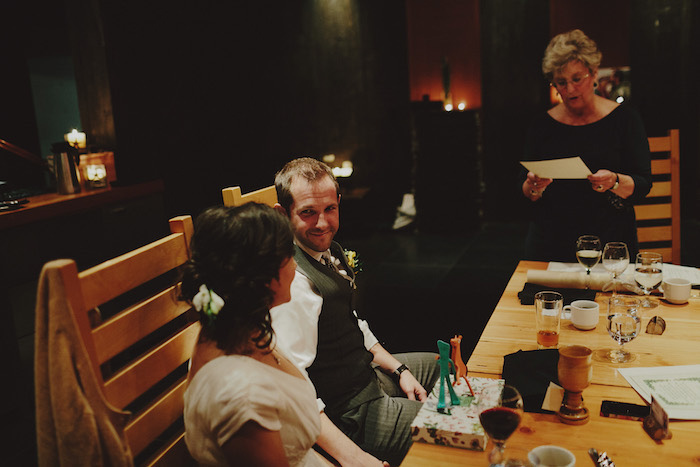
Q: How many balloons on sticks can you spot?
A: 0